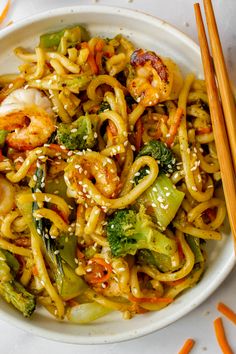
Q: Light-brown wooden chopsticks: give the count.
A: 2